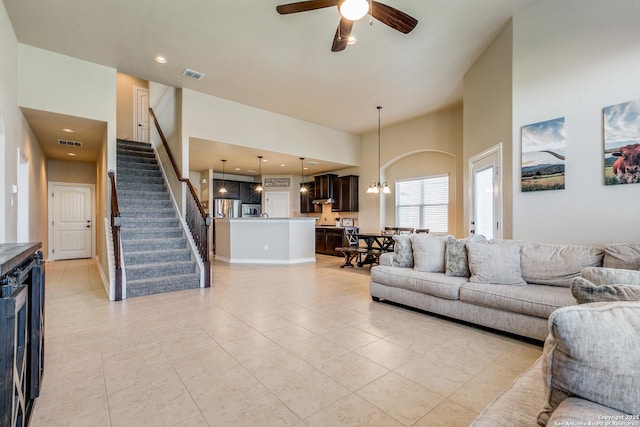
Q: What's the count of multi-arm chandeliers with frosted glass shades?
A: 1